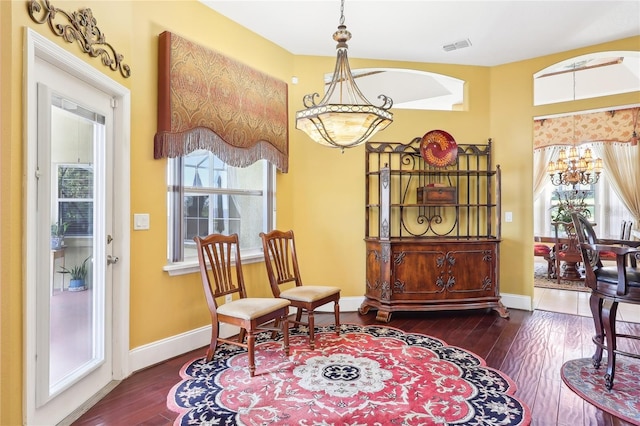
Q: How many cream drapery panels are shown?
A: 2